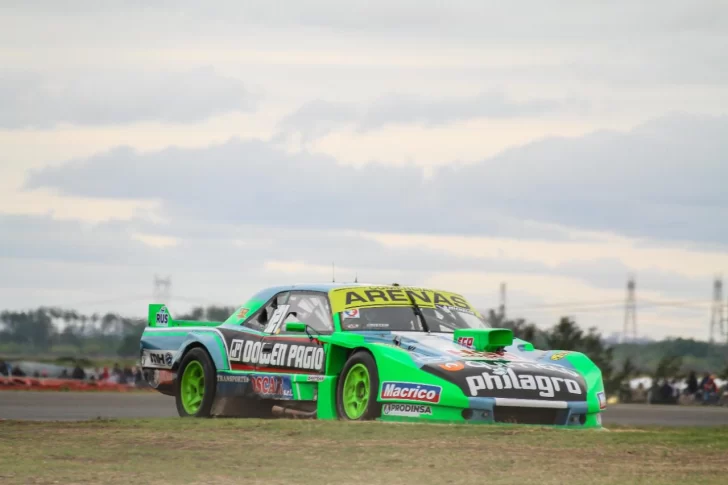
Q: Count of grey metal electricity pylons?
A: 4